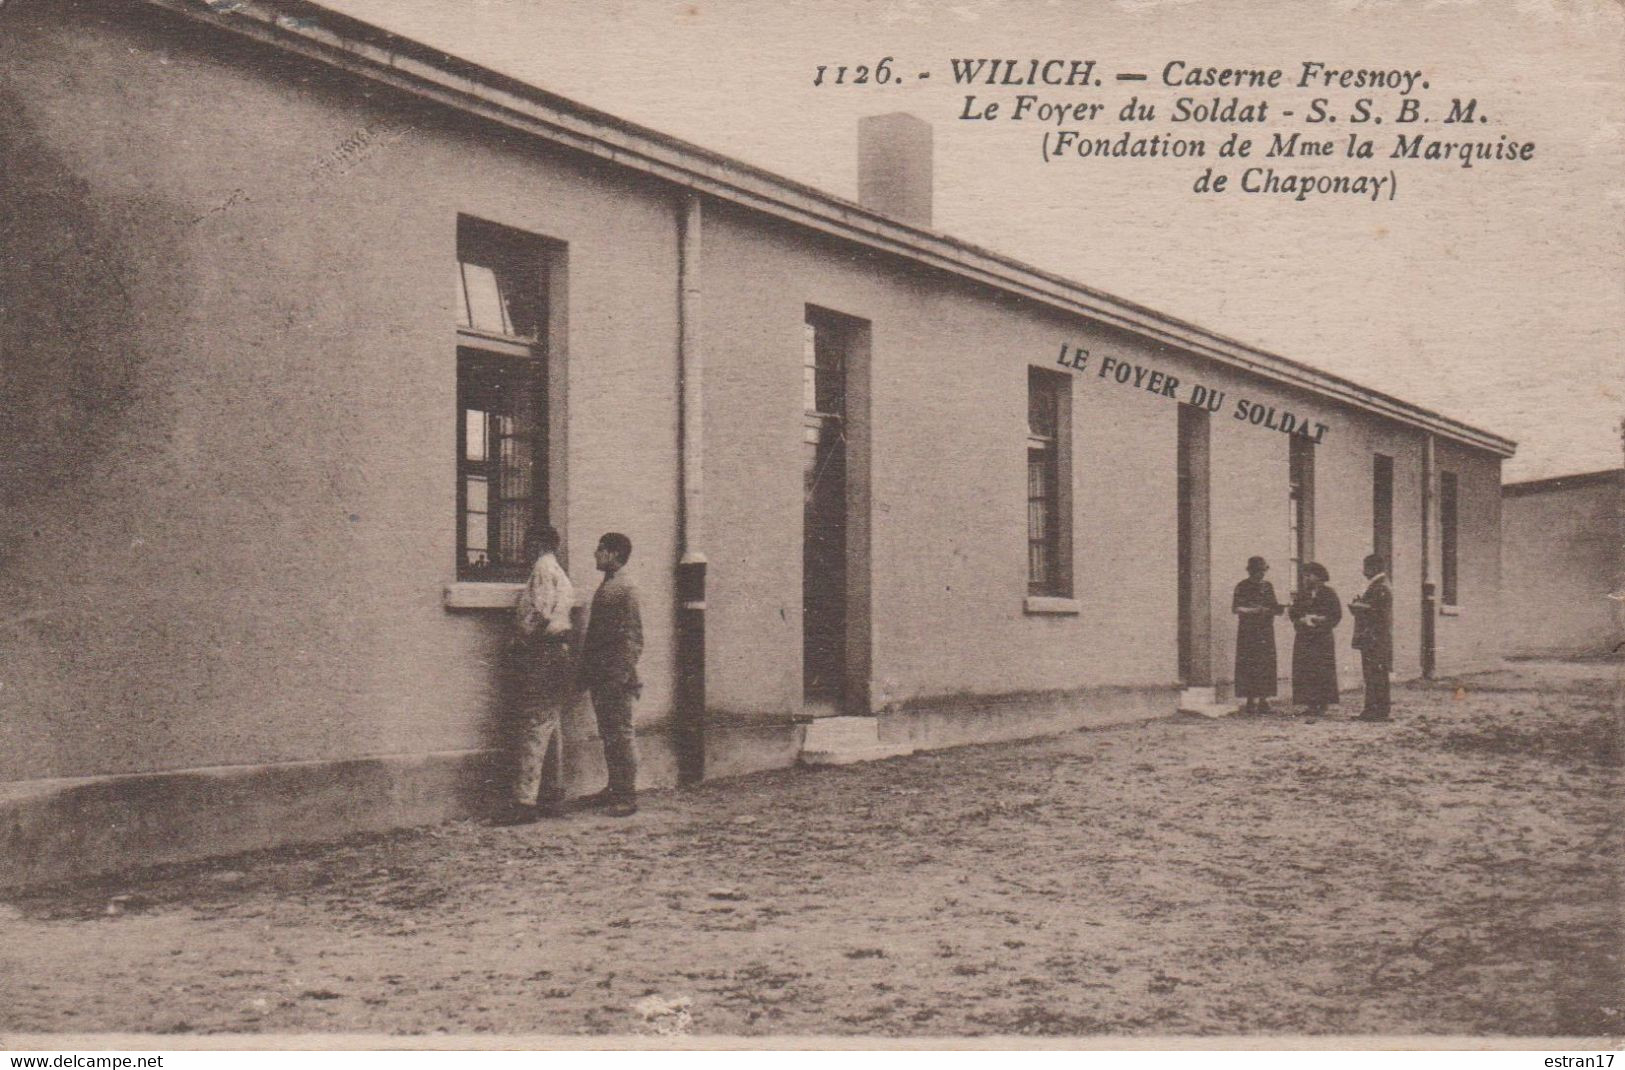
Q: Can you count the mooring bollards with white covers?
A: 0